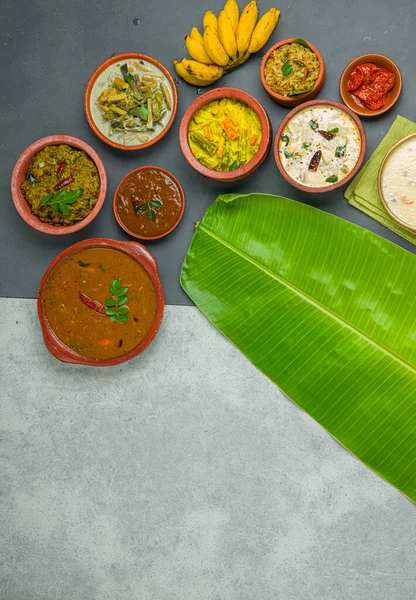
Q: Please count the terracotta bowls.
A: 8